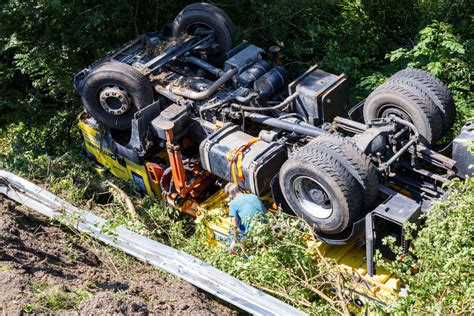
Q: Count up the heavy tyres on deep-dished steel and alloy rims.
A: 6